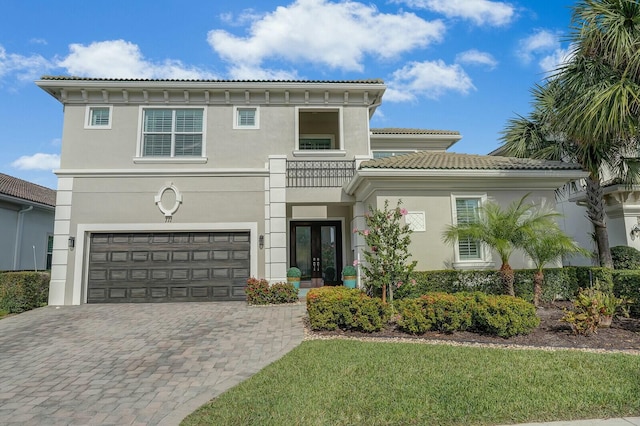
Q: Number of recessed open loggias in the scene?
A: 1